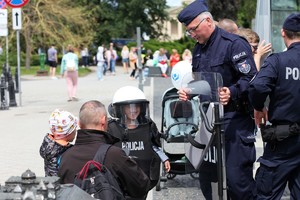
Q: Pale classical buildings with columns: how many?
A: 1